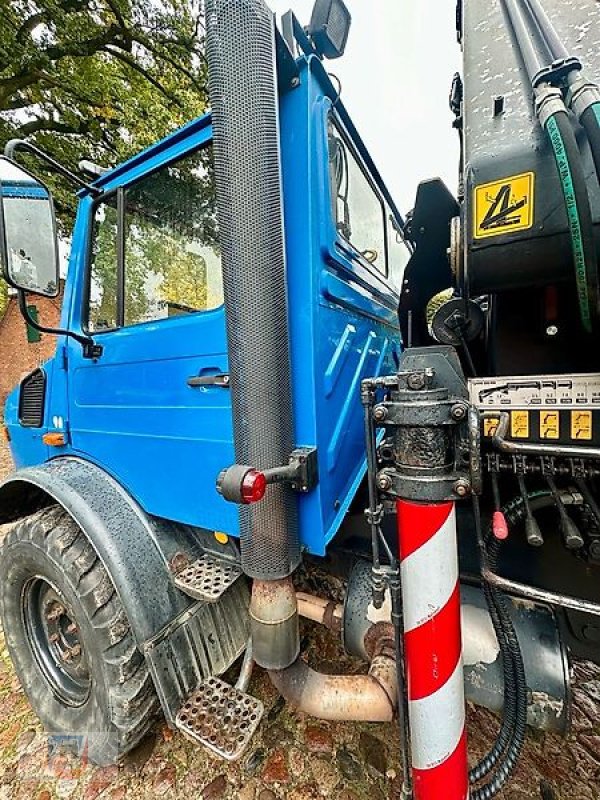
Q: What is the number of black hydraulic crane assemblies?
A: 1